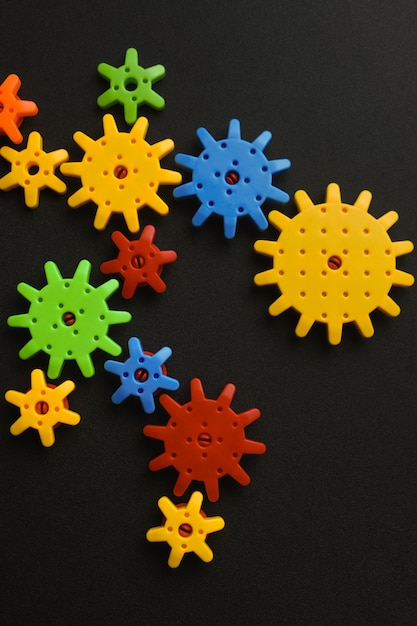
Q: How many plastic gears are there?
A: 12